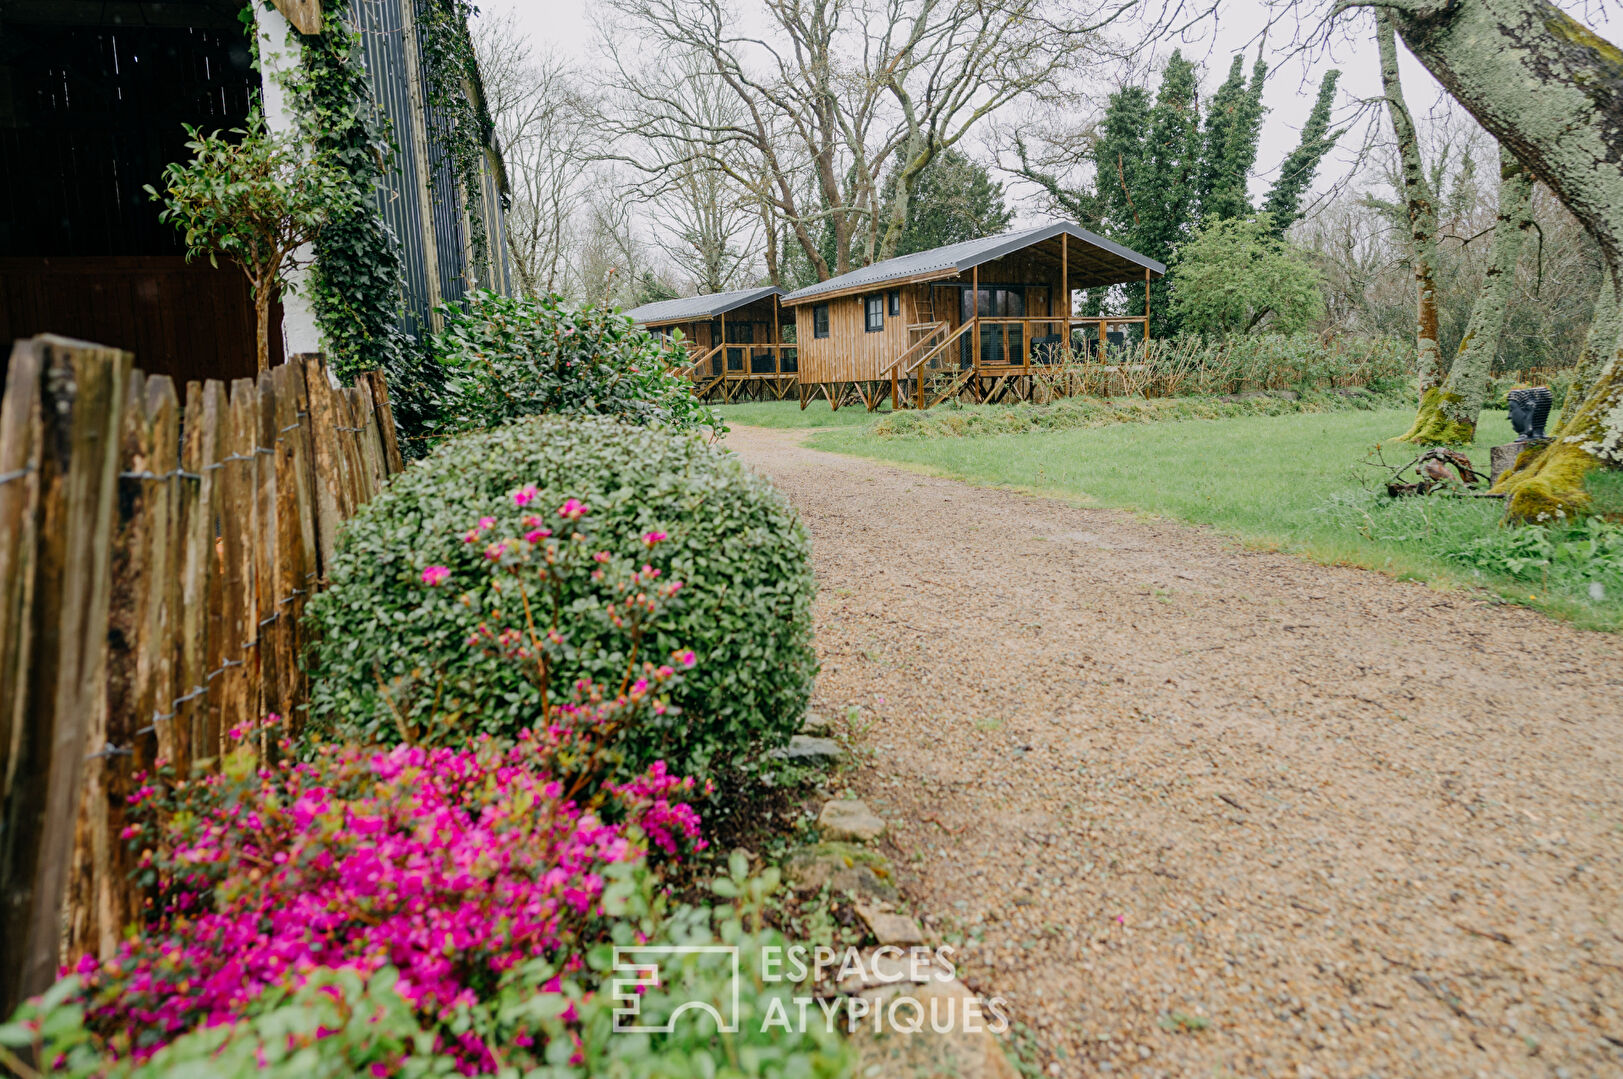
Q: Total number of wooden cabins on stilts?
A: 2